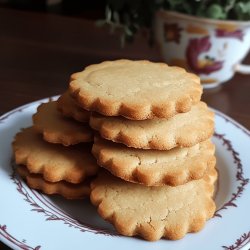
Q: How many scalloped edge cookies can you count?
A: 8